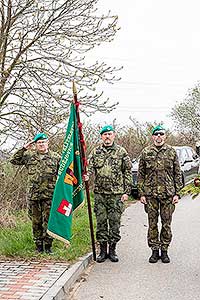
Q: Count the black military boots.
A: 6